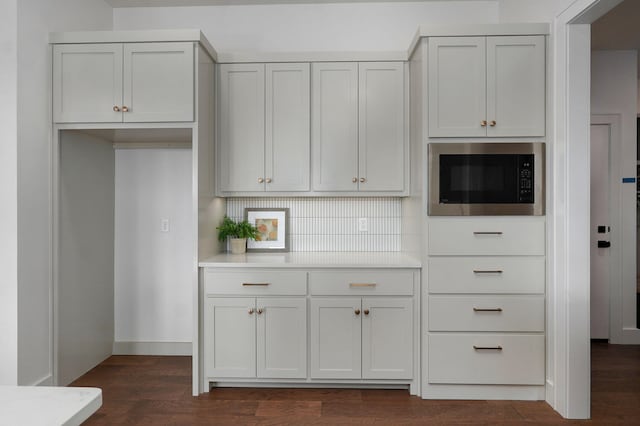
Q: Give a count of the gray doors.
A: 12